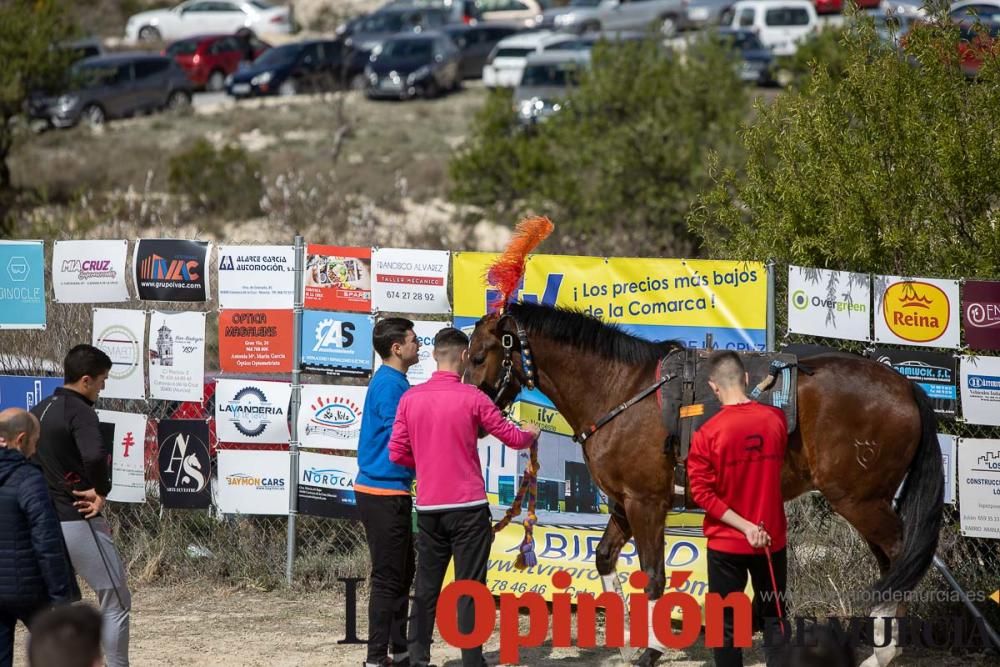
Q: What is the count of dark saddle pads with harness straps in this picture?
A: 1